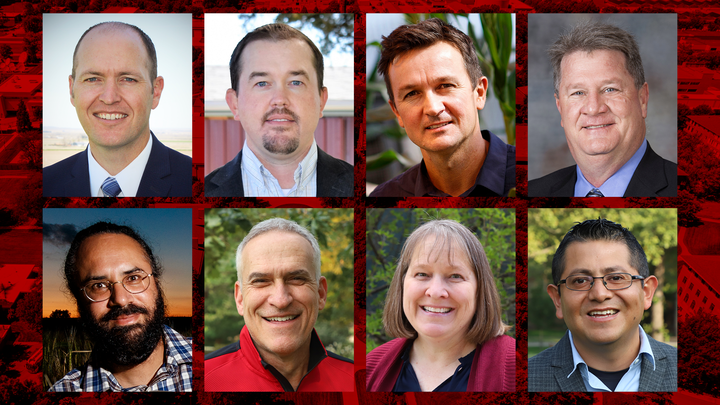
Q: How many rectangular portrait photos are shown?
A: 8